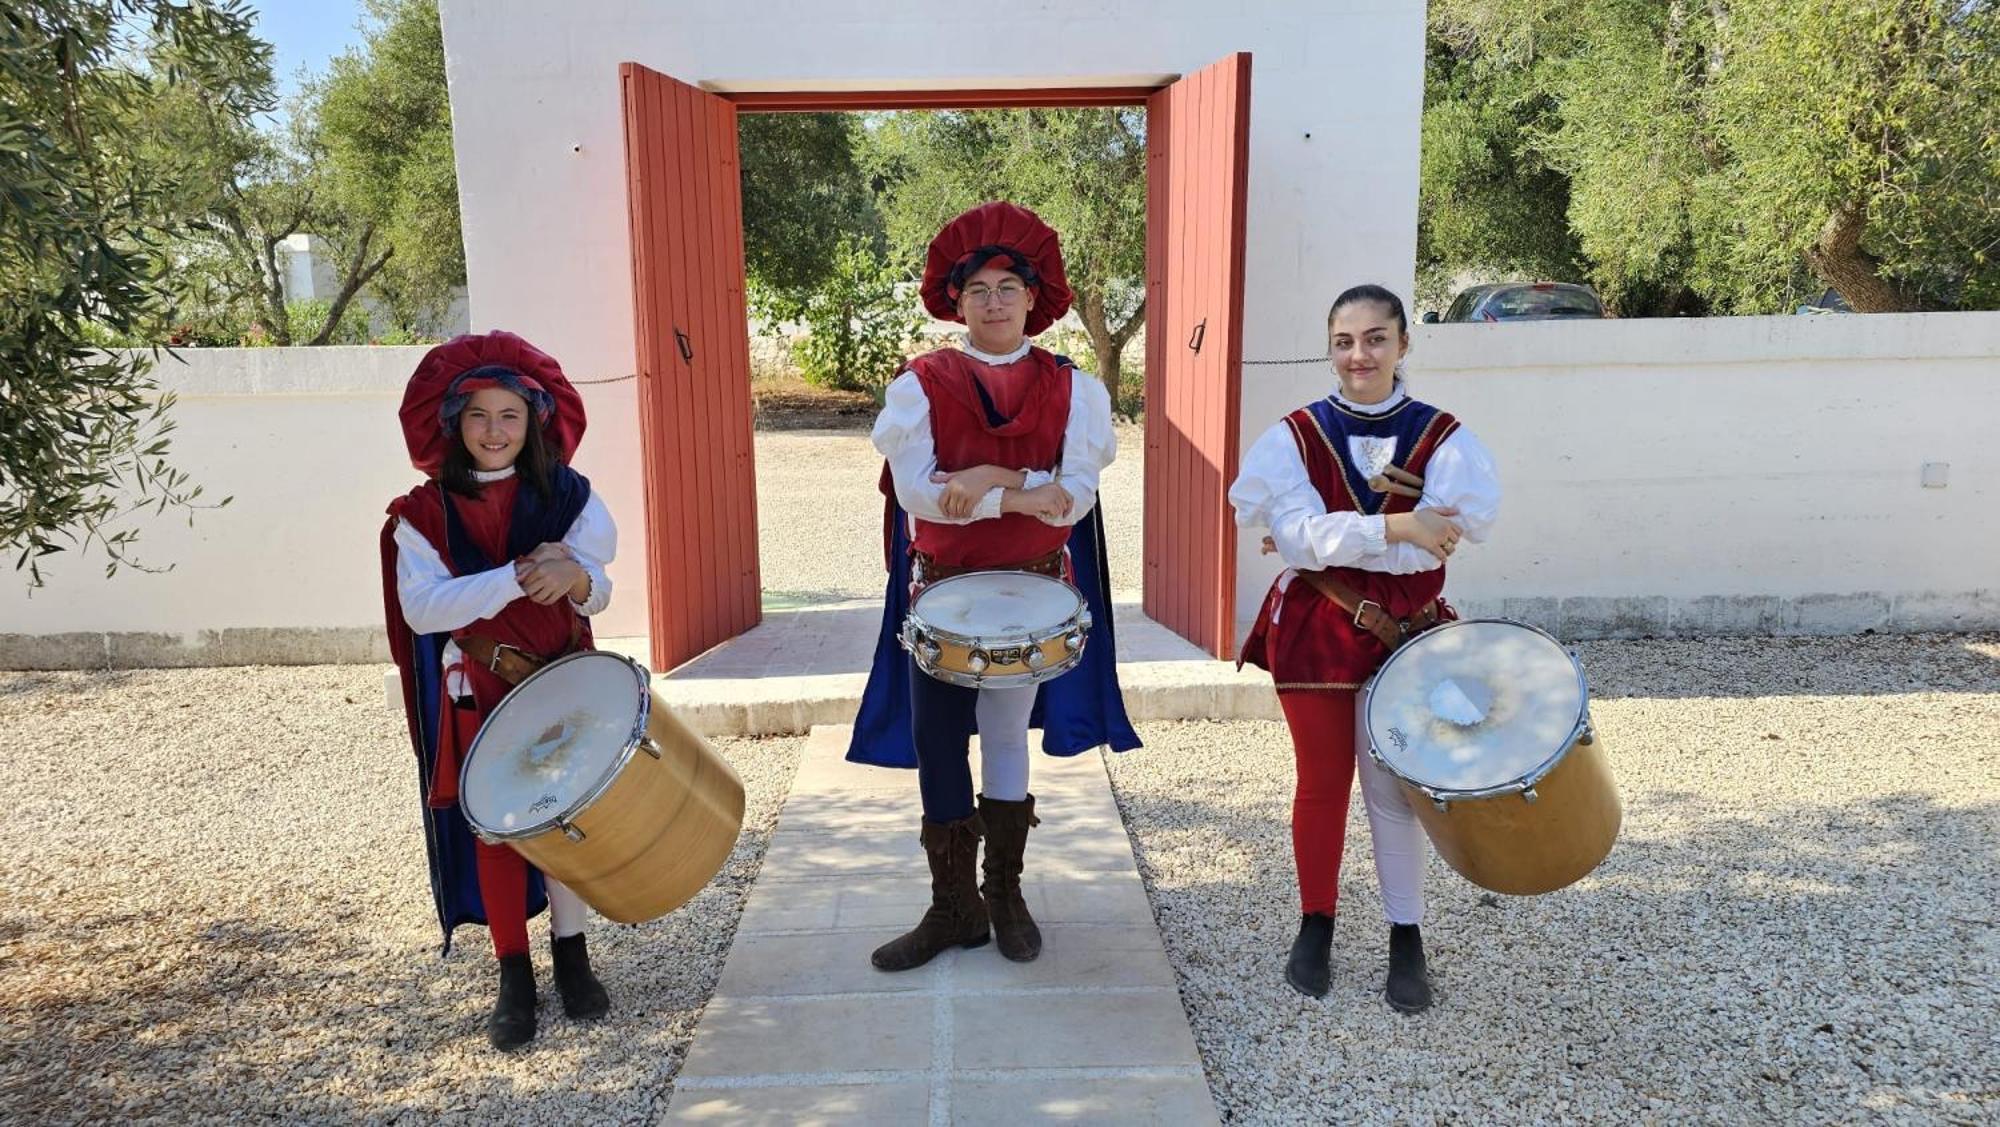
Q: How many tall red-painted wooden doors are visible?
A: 2